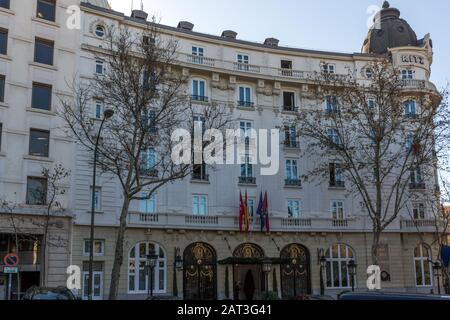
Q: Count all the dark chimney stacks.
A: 4